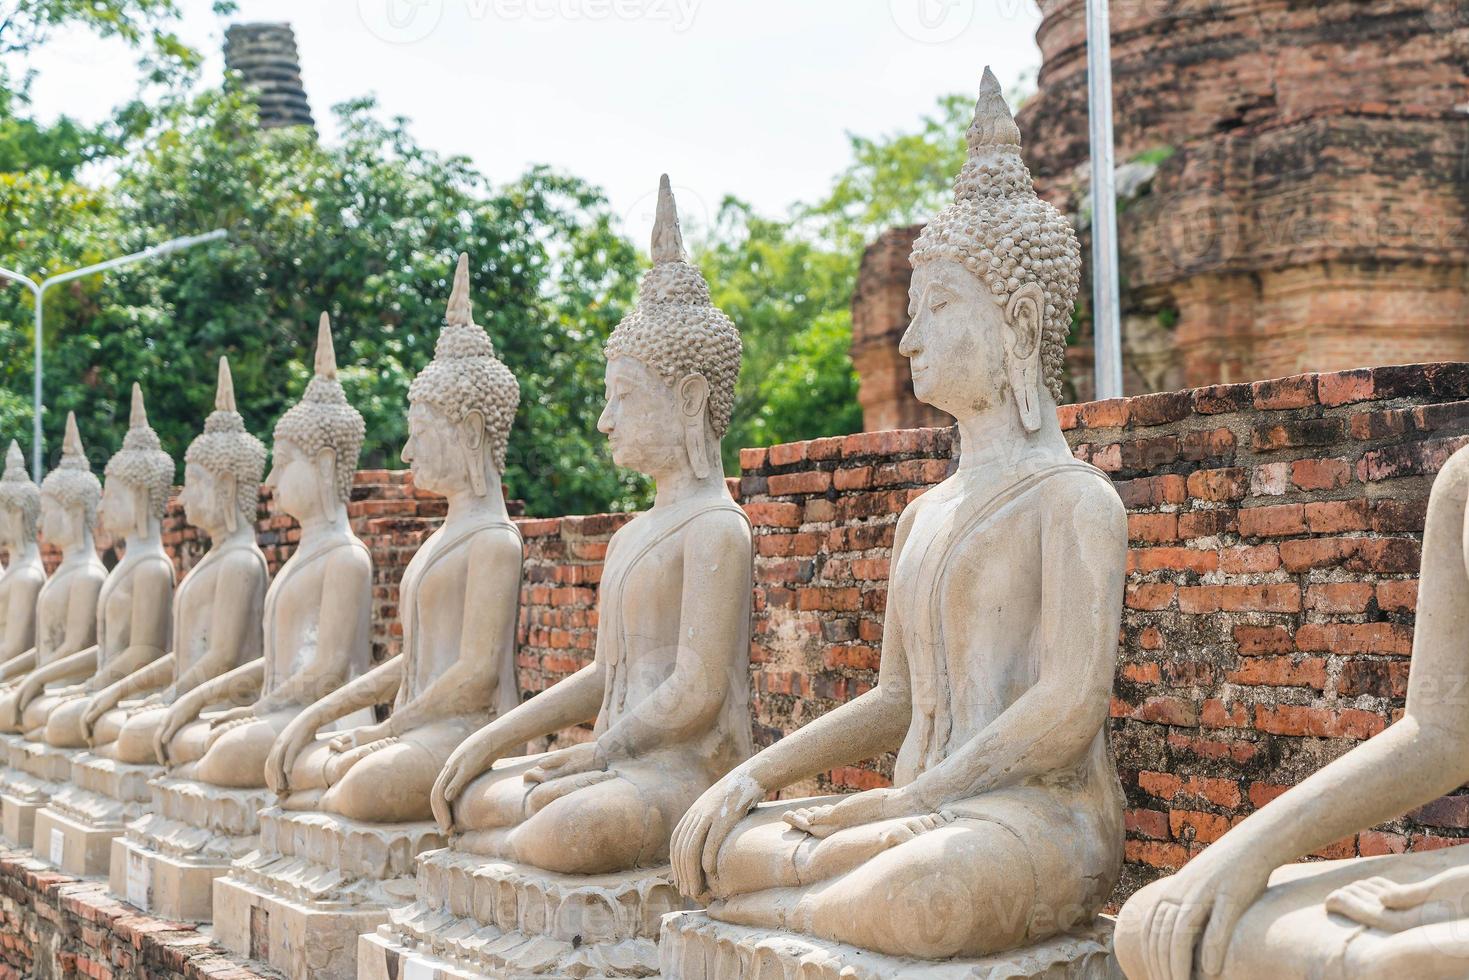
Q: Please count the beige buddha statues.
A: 9